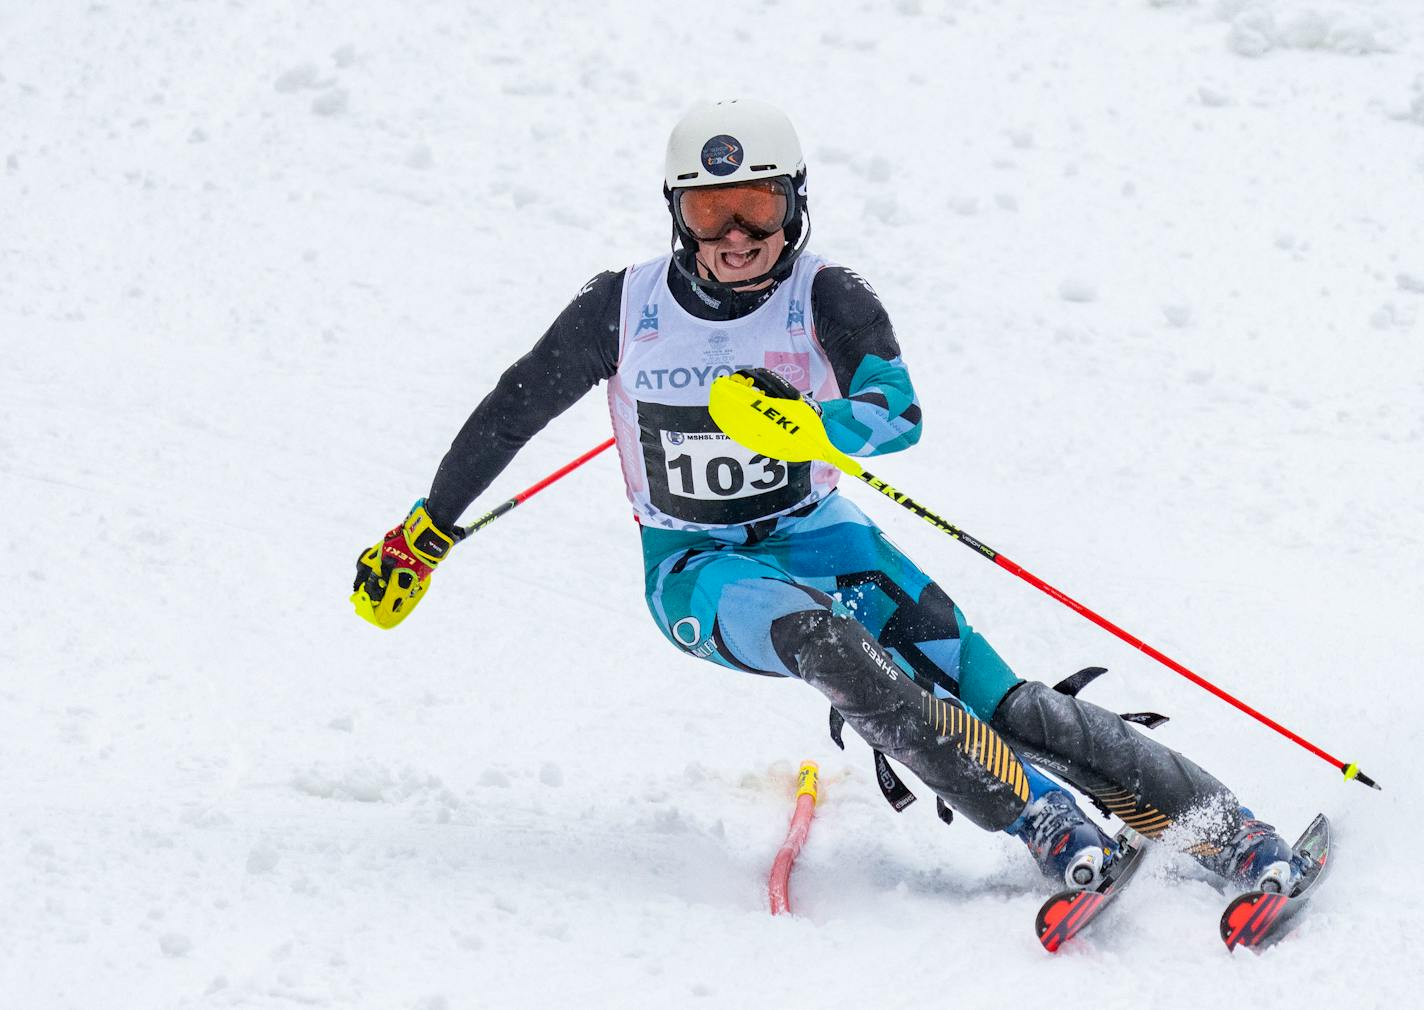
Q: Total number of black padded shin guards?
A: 2